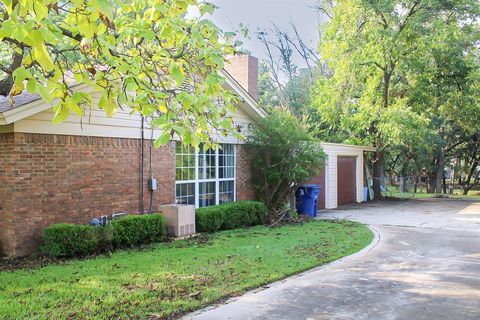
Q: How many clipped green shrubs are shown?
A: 3